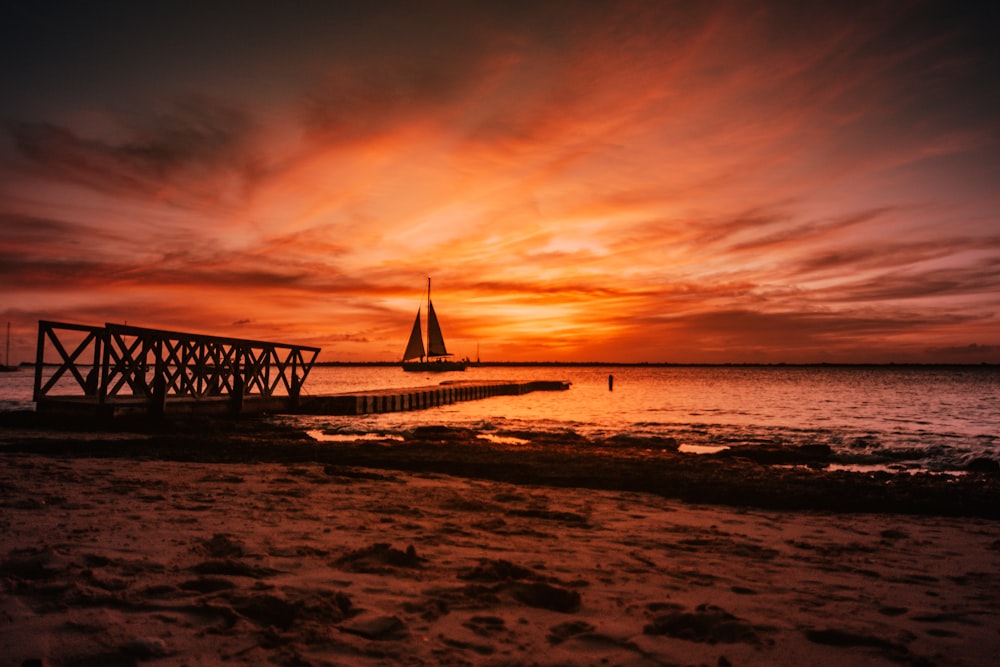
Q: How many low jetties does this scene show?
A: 1